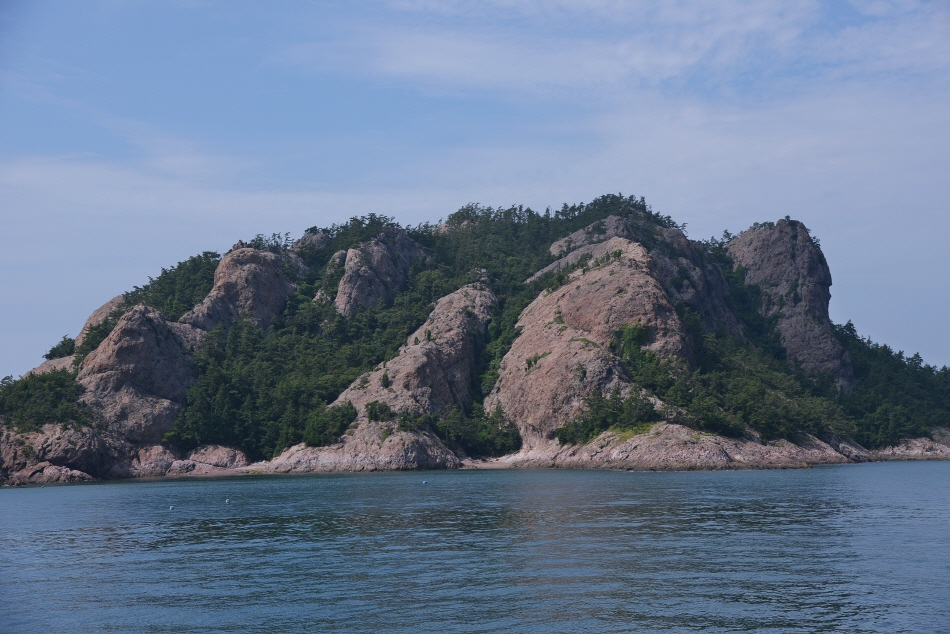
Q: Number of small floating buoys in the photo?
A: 3